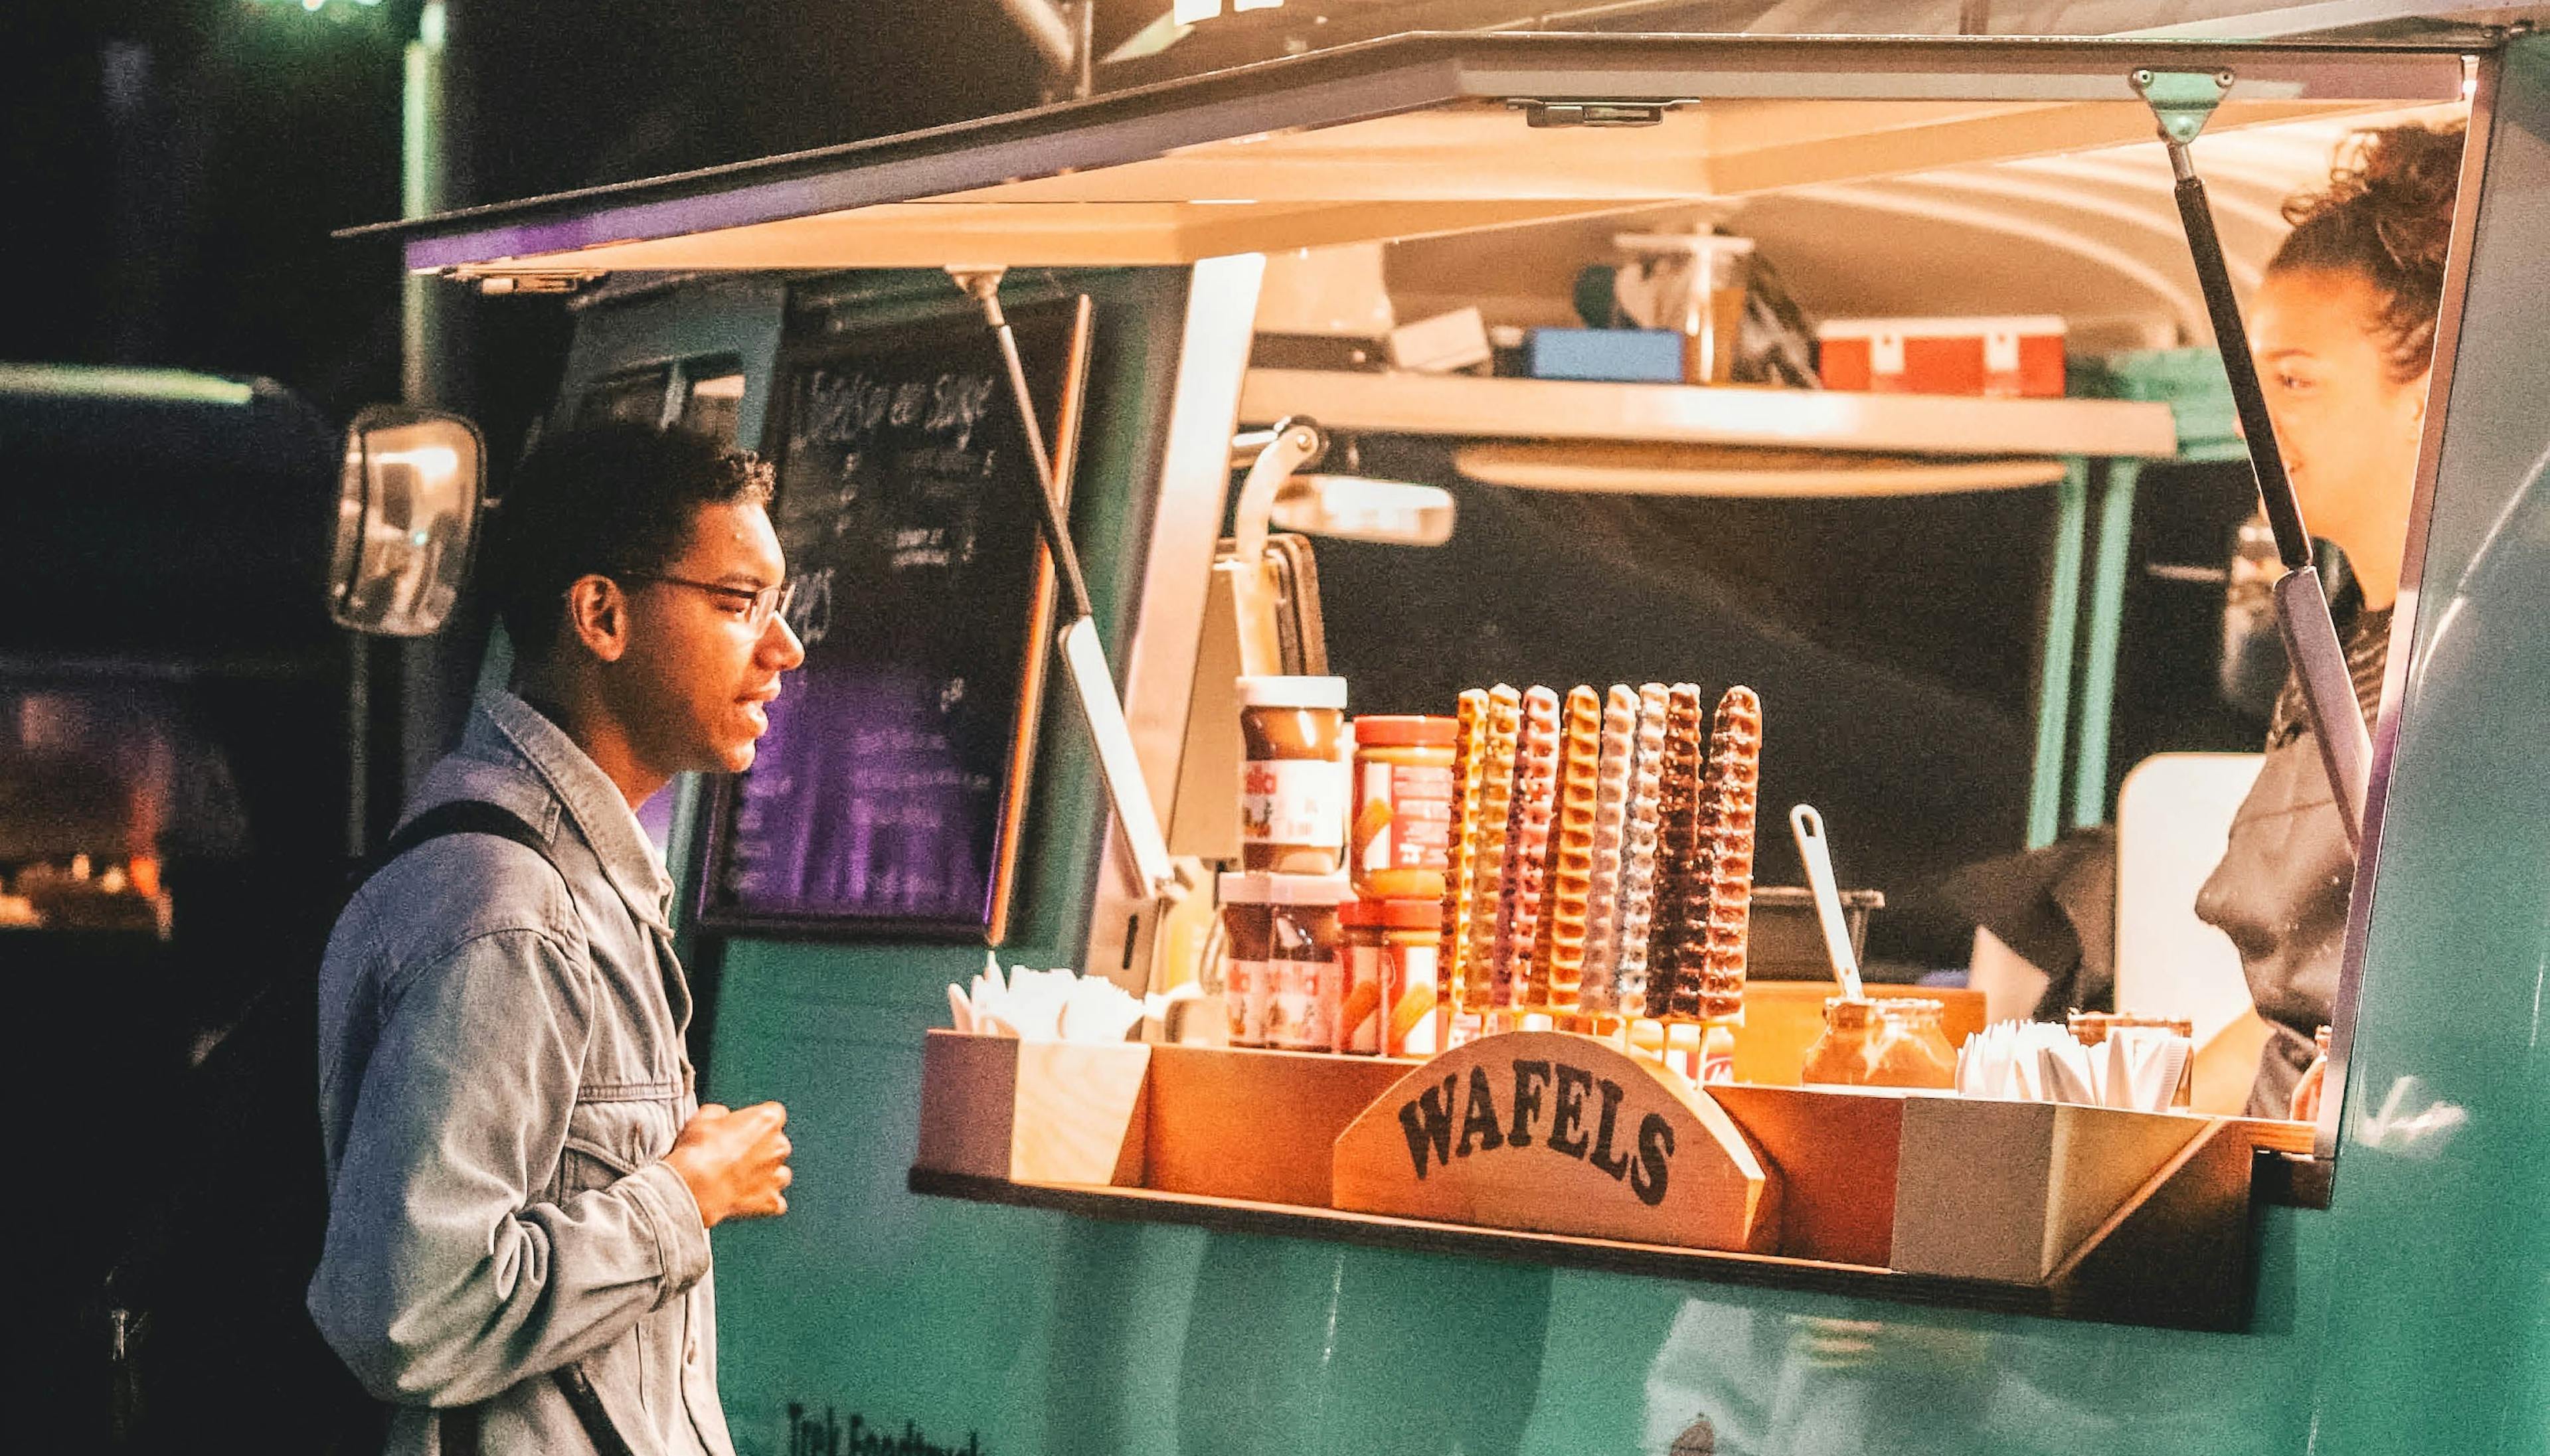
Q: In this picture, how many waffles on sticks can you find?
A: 8